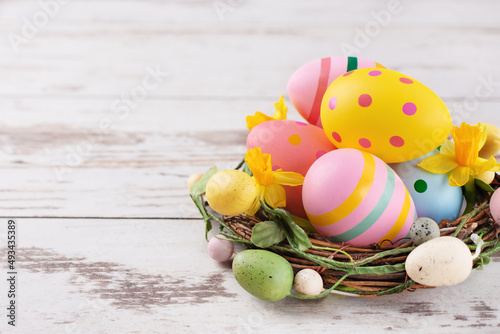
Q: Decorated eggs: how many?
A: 5